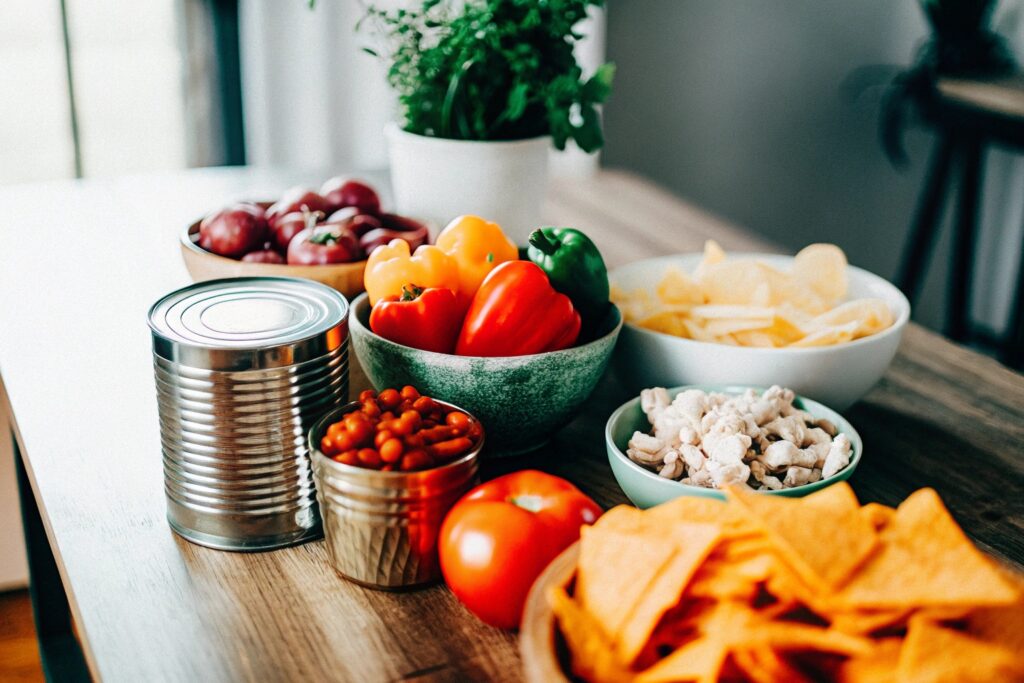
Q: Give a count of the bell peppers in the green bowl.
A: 5